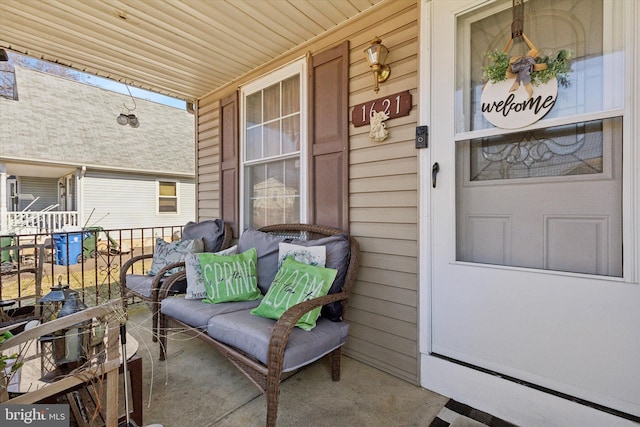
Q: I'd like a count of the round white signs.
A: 1